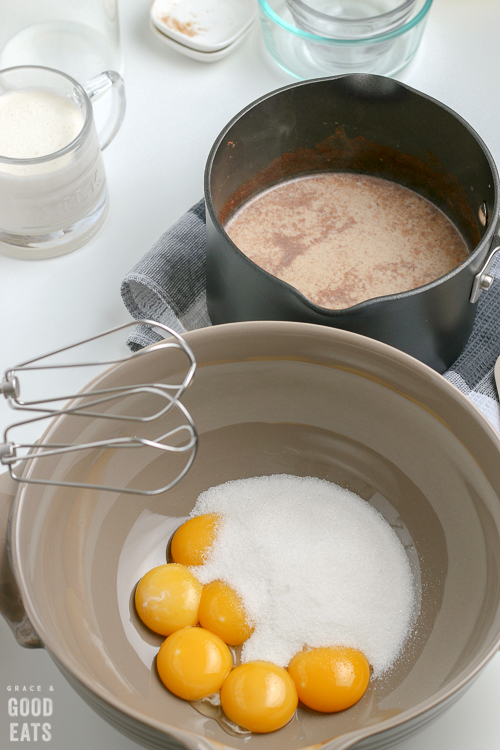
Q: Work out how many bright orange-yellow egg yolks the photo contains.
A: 6